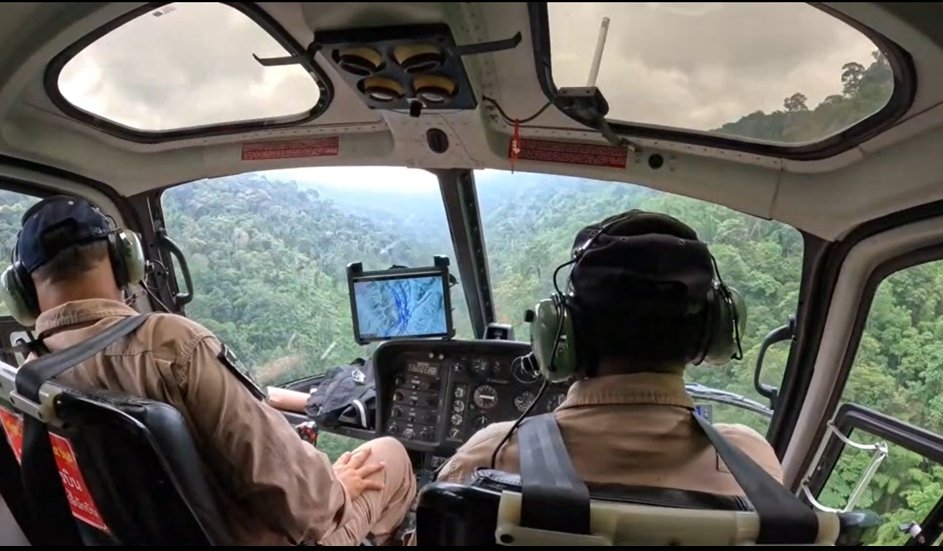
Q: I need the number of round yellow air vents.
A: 4